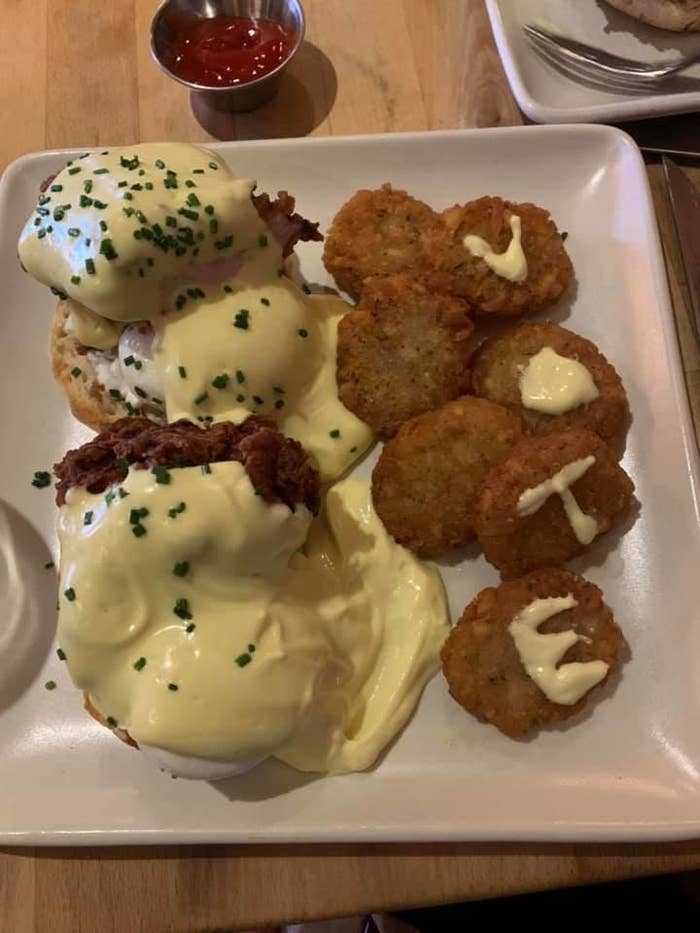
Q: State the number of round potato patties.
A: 7